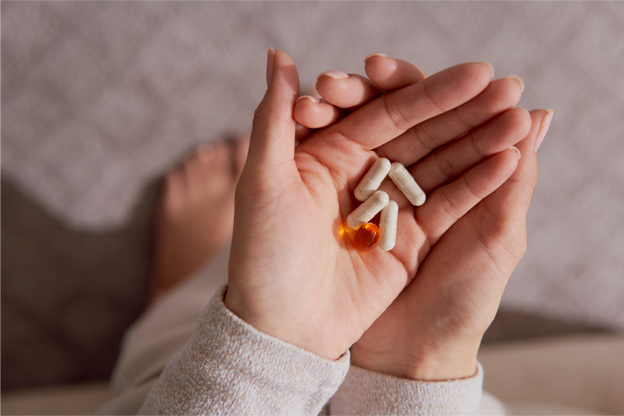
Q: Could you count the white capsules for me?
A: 4